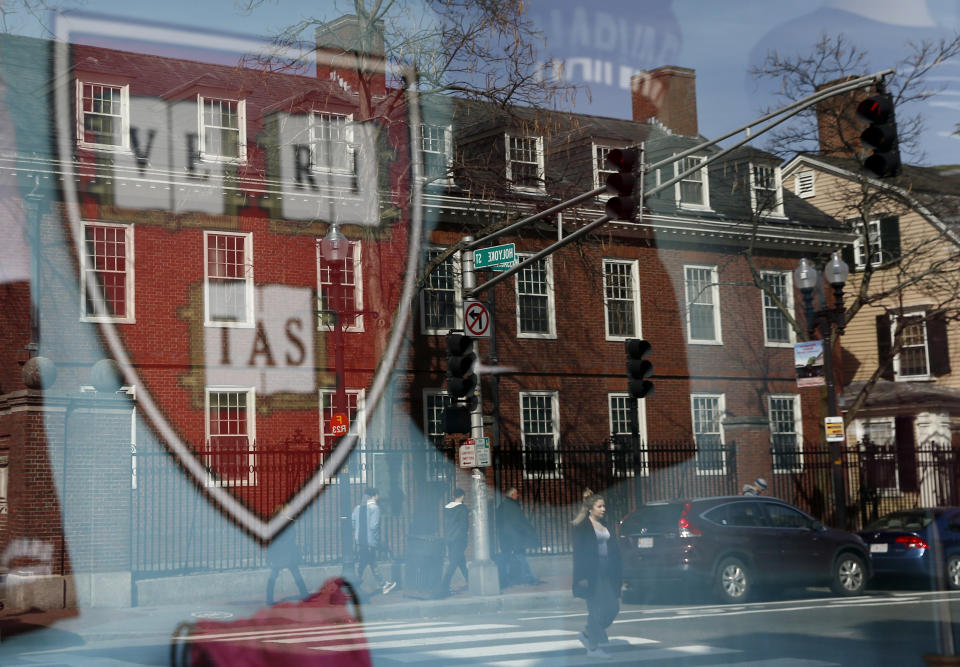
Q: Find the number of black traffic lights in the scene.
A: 4